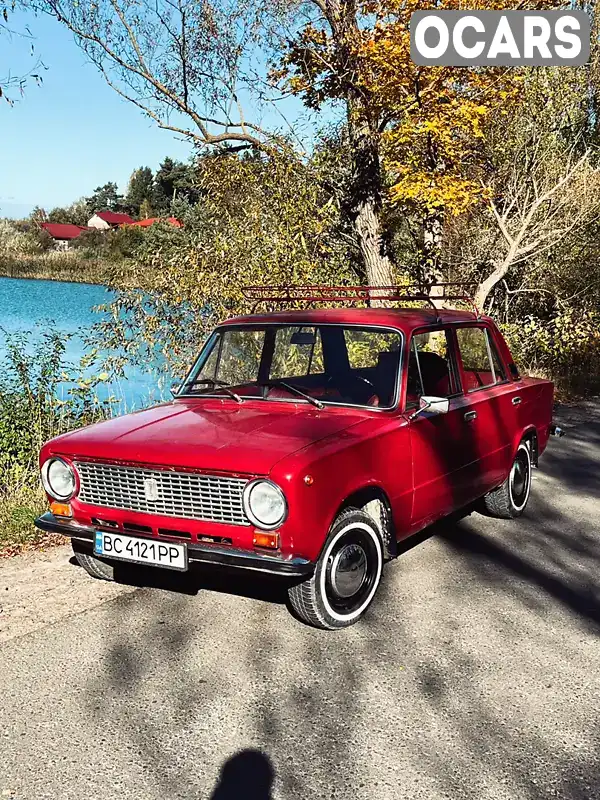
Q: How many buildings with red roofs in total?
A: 3